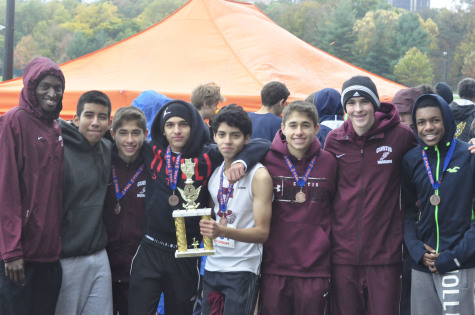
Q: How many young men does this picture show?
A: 8